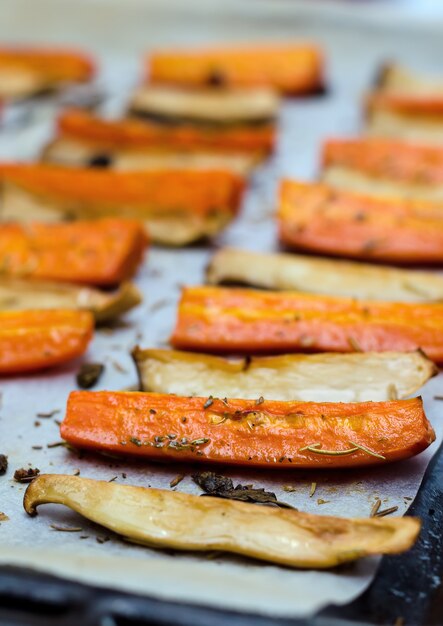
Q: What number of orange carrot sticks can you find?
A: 11